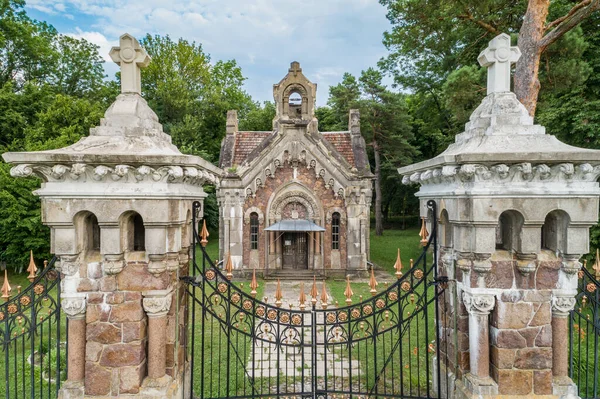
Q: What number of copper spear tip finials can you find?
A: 14